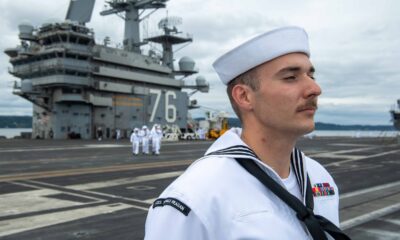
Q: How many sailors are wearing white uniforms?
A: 4